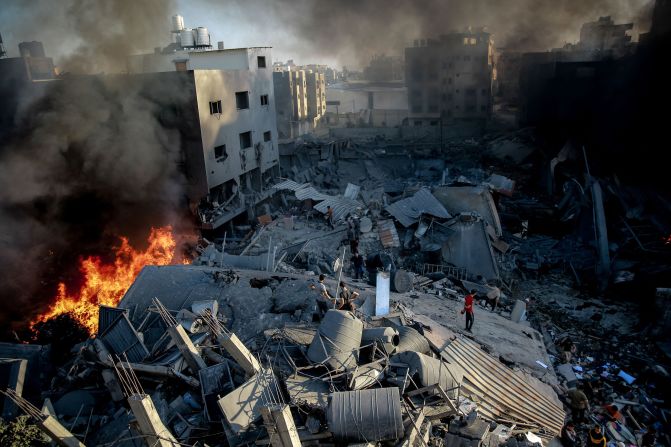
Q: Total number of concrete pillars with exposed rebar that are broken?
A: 5